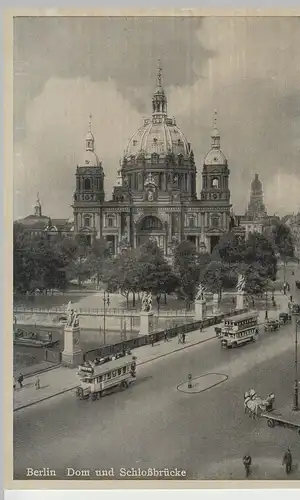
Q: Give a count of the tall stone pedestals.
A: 4